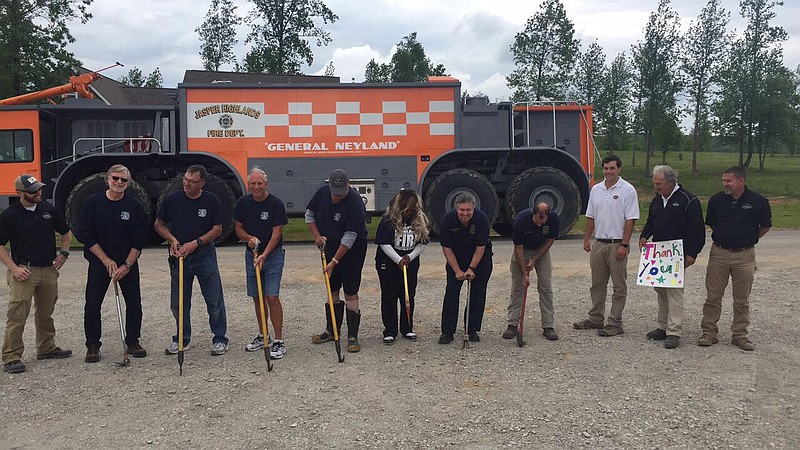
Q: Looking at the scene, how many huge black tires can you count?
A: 4